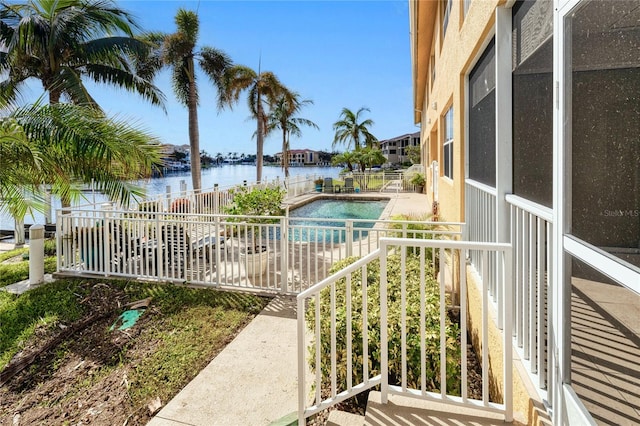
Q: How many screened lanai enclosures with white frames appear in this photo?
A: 1